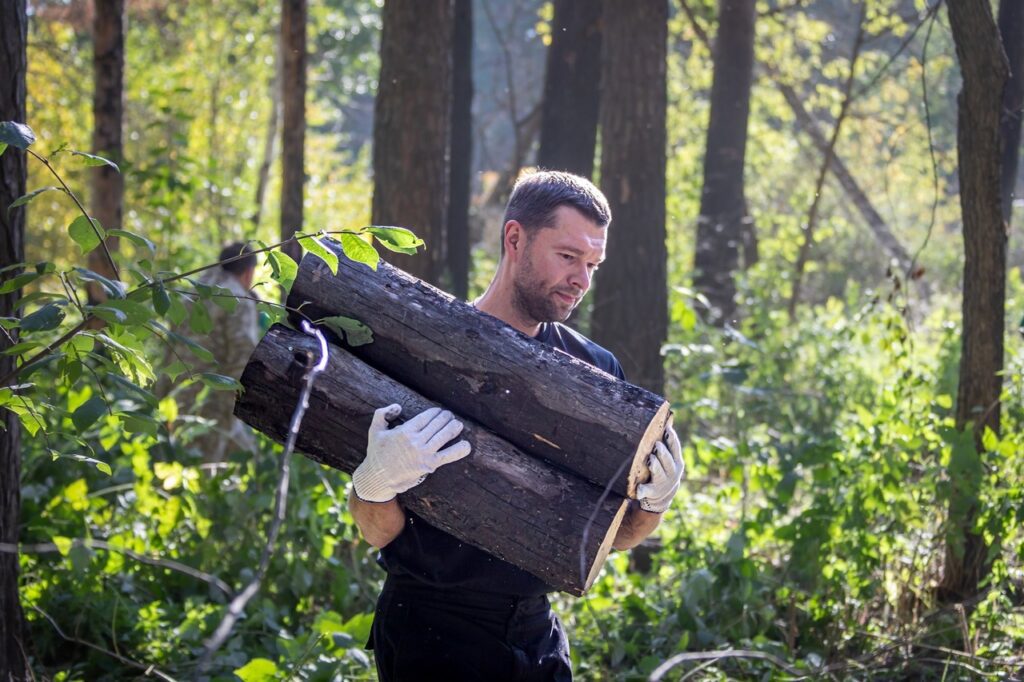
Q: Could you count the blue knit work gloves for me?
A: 0